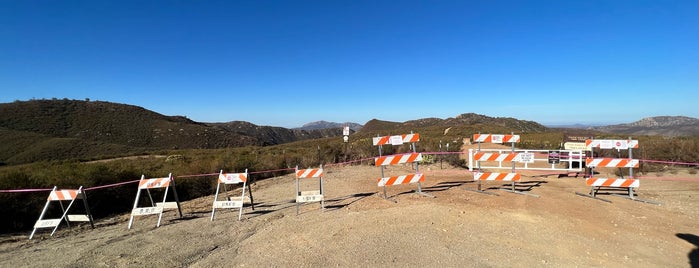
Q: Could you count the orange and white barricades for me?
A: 7